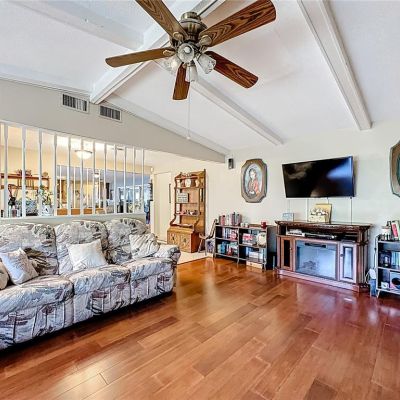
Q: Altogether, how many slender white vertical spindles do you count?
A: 12